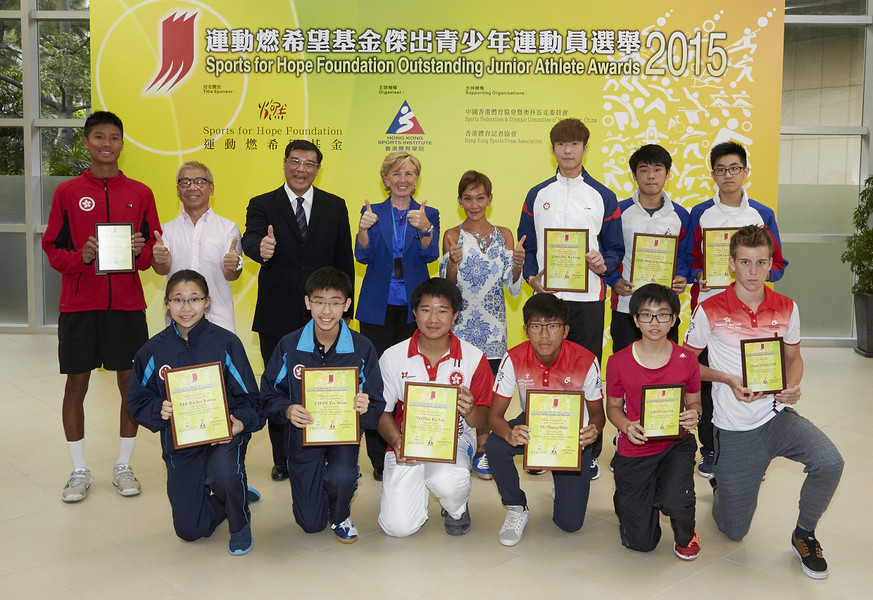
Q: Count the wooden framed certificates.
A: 10